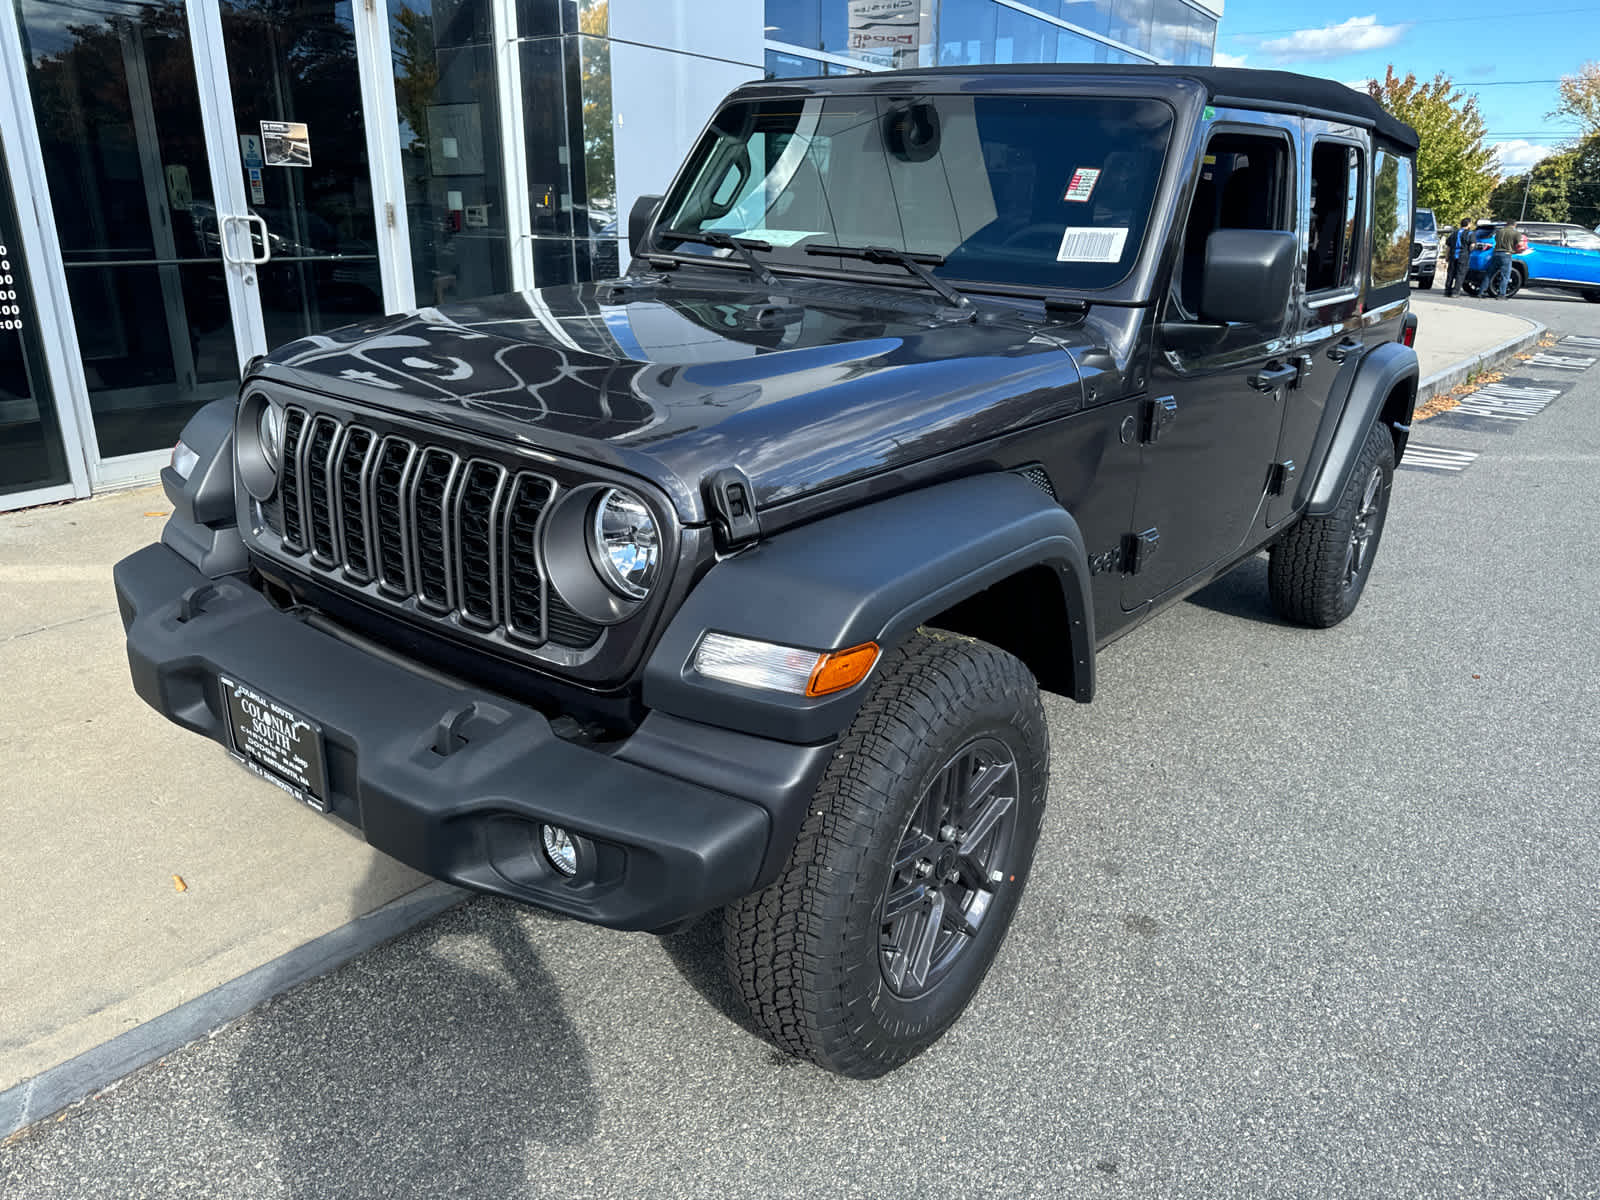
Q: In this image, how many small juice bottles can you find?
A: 0